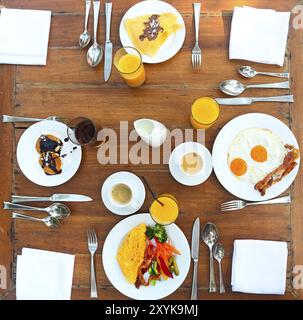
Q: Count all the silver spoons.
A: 8